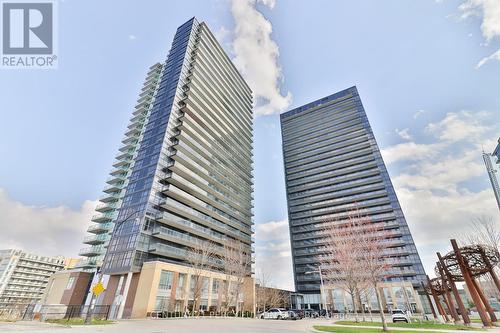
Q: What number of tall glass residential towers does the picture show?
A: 2